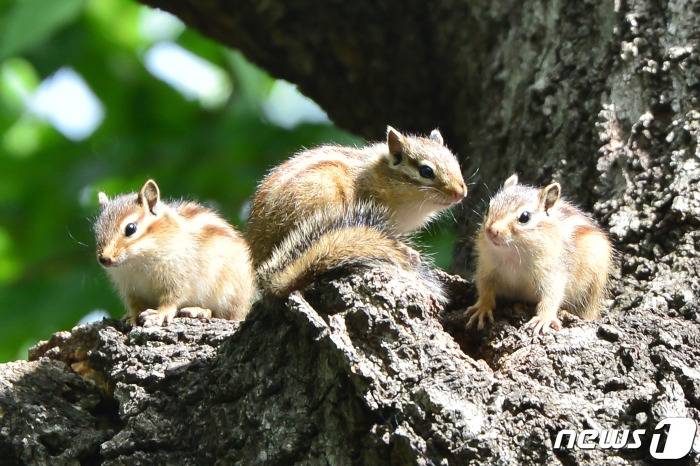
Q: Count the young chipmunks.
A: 2